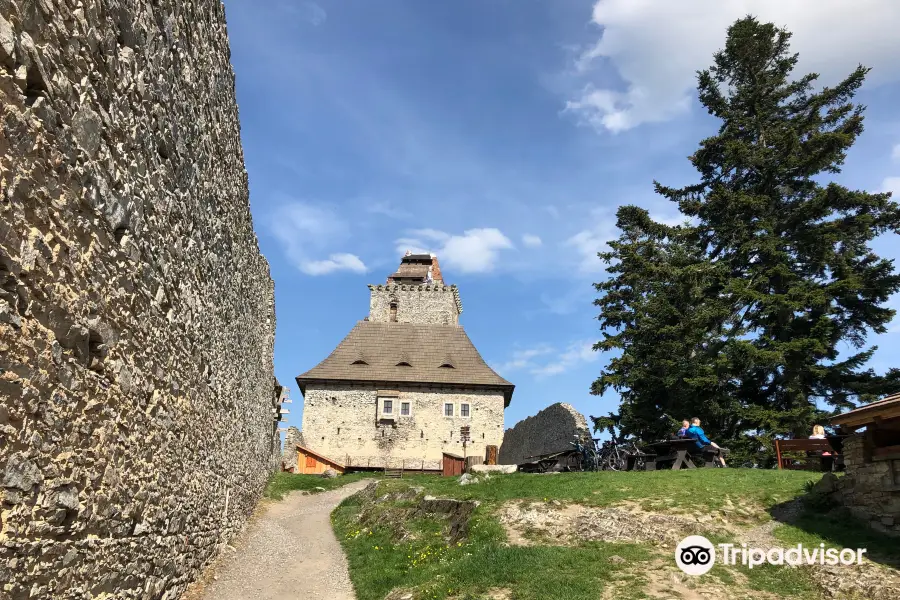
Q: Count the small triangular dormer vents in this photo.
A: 3